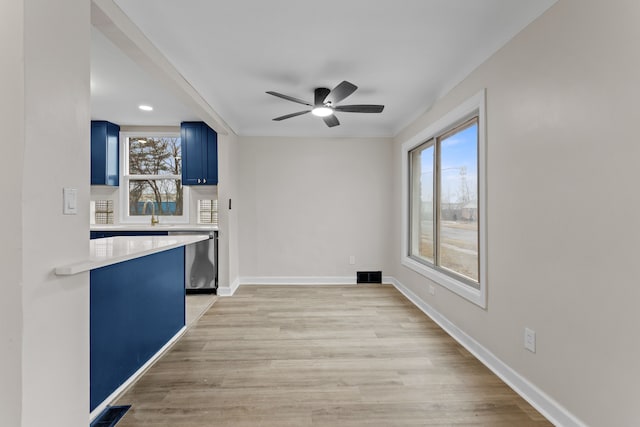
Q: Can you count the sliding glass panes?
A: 2